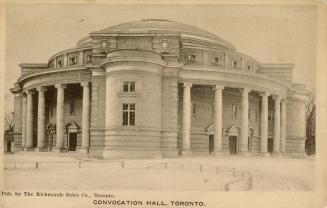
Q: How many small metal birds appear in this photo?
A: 0